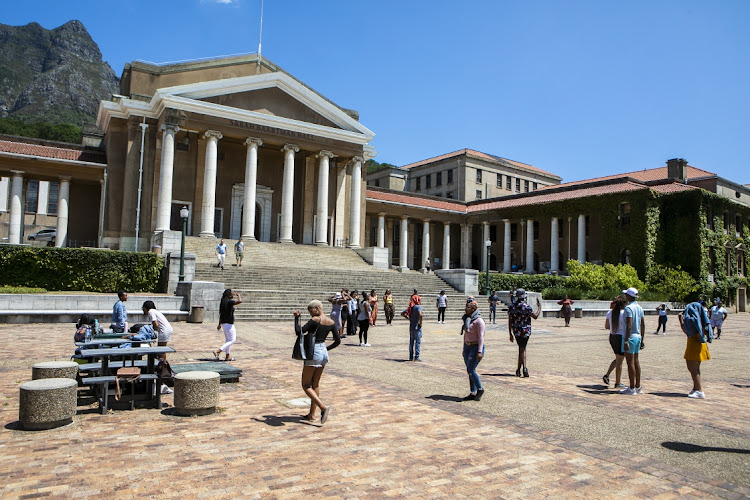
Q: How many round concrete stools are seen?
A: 3